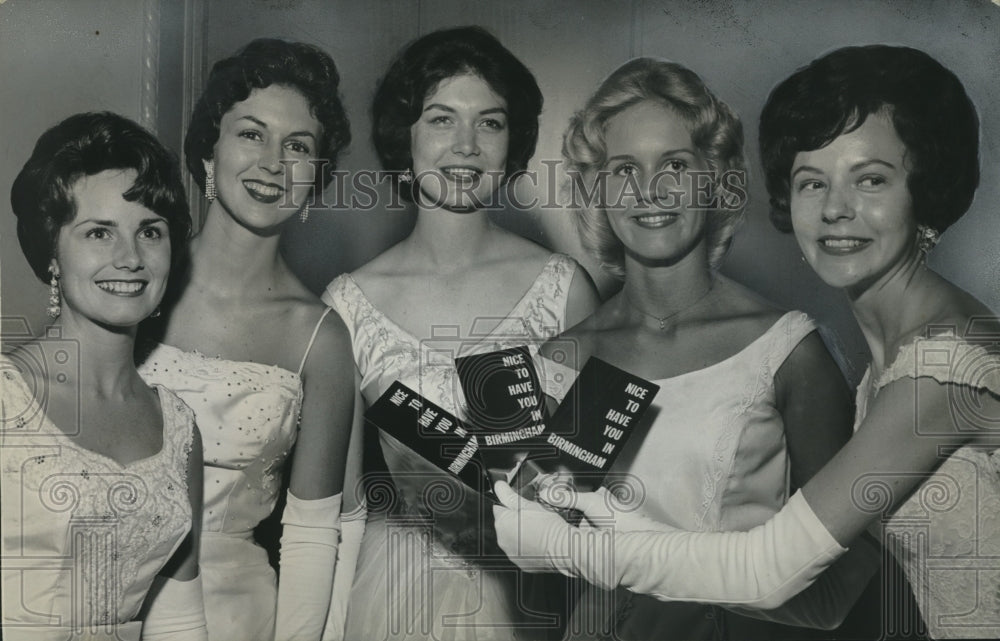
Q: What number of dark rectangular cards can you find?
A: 3